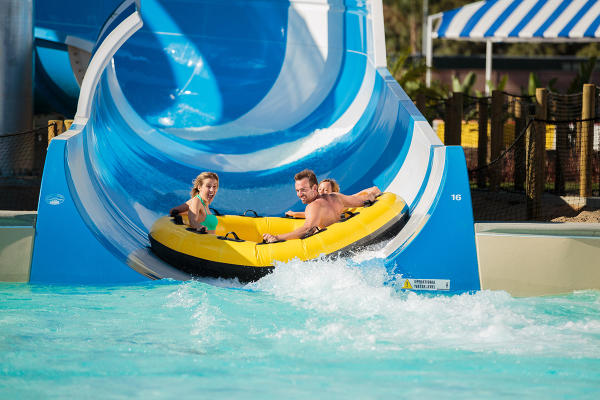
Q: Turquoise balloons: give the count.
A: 0